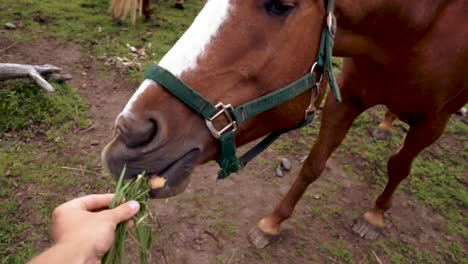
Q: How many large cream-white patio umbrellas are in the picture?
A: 0